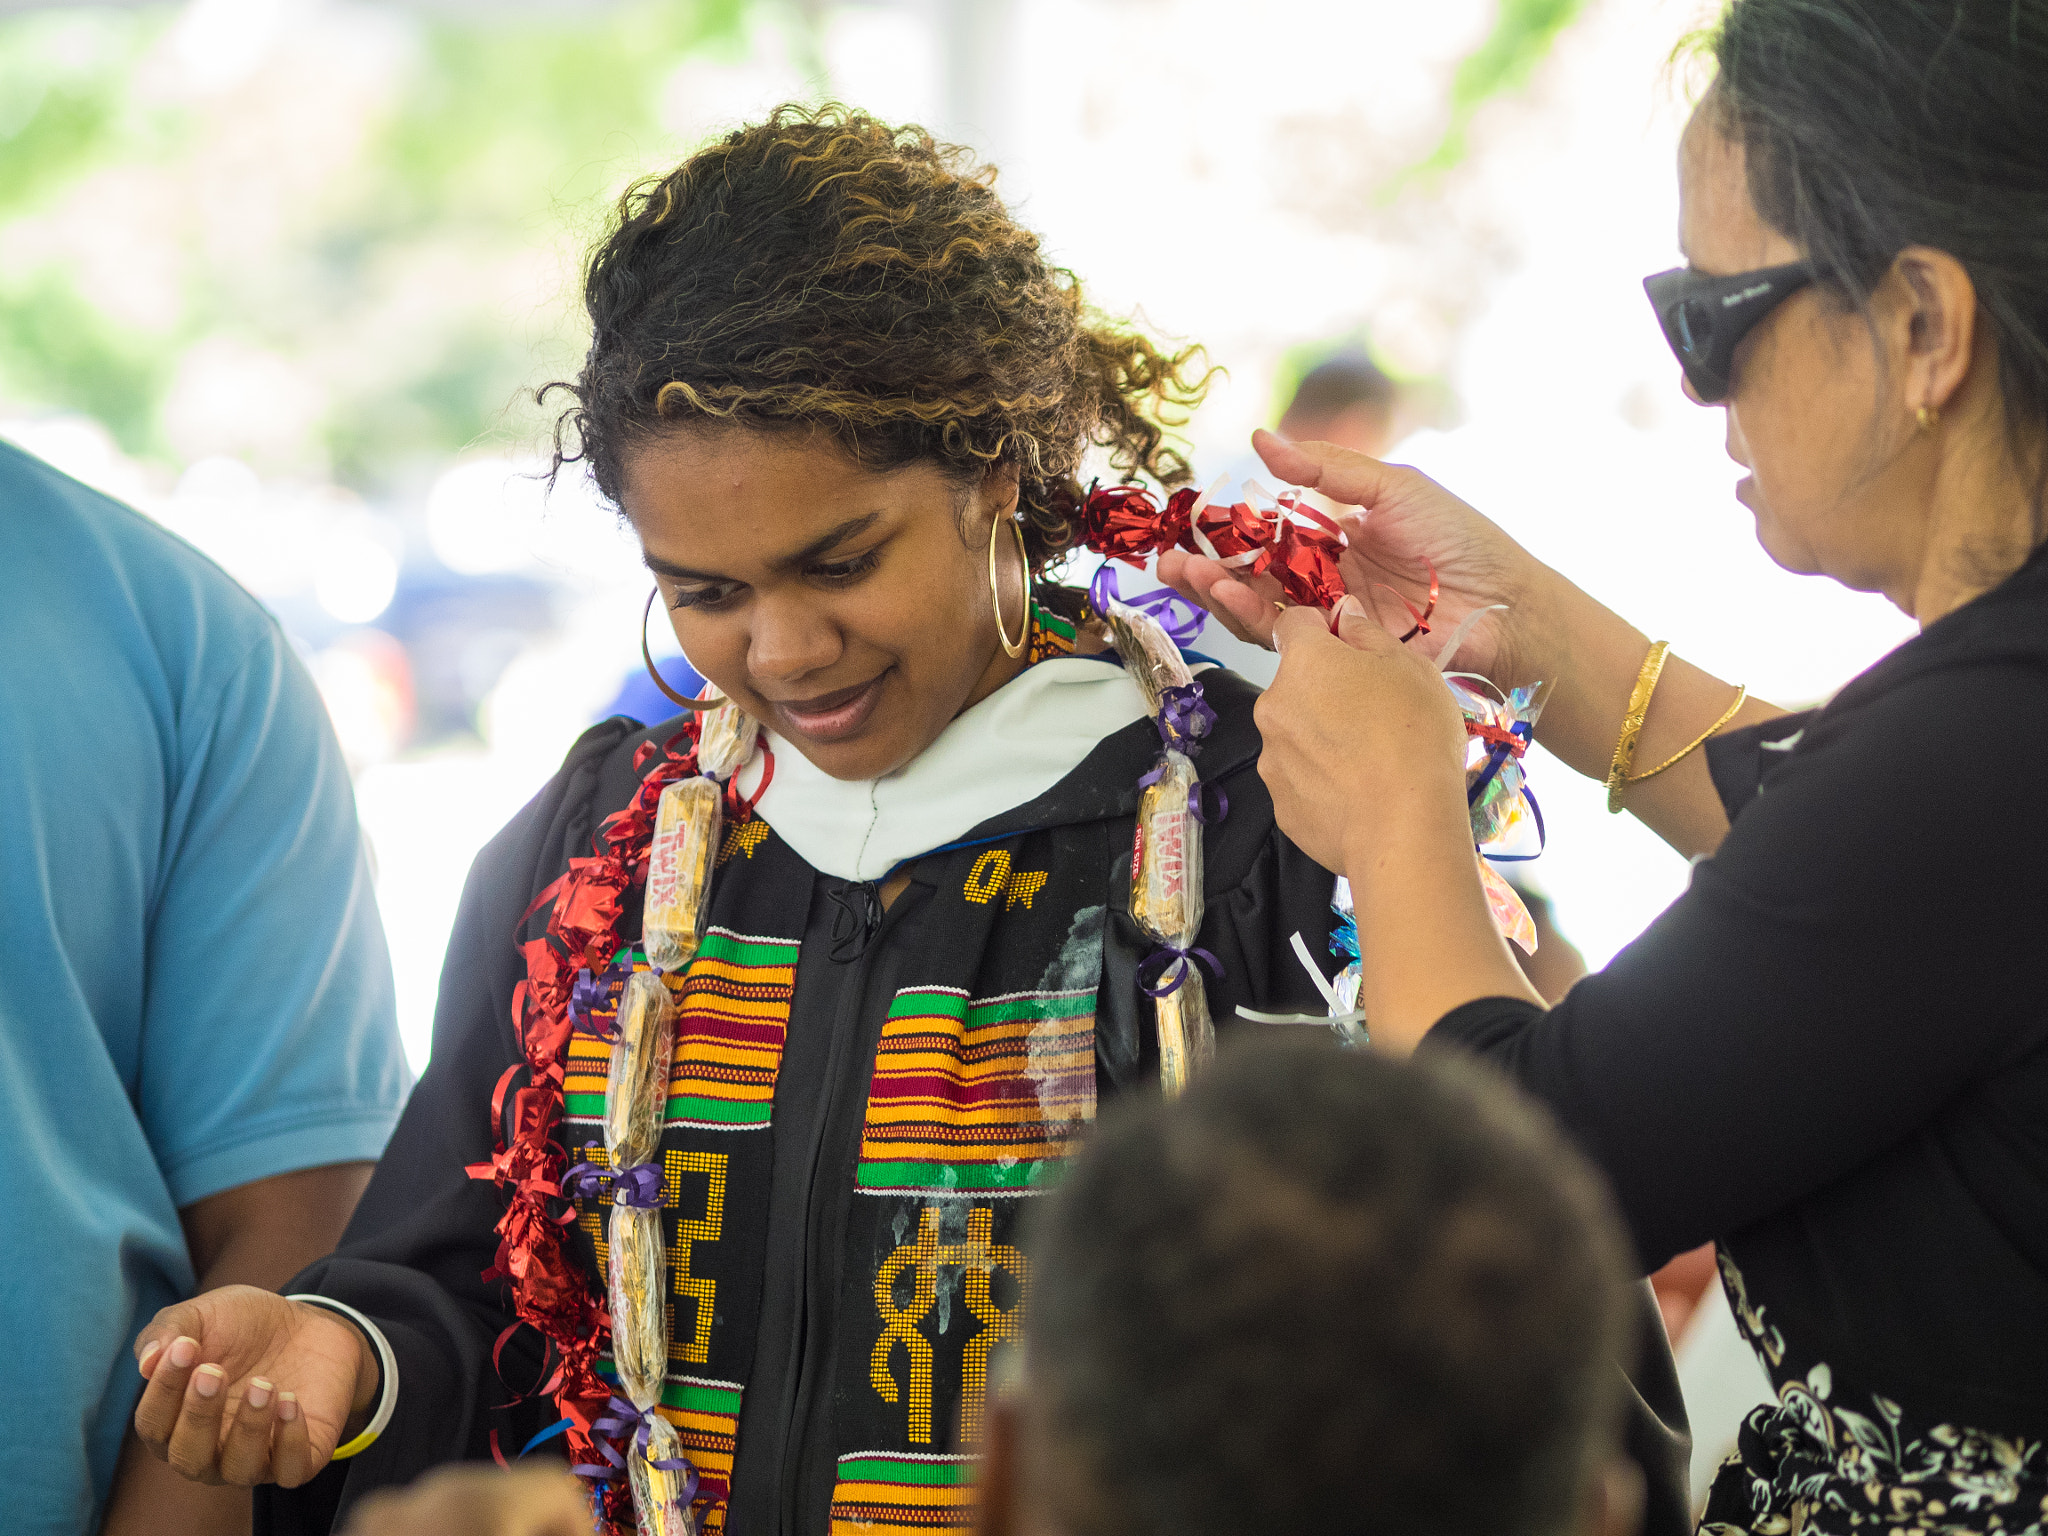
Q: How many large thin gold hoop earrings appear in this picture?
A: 2